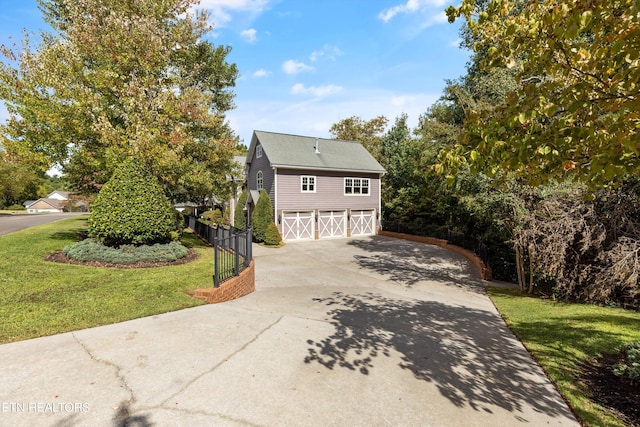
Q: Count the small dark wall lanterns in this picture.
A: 4